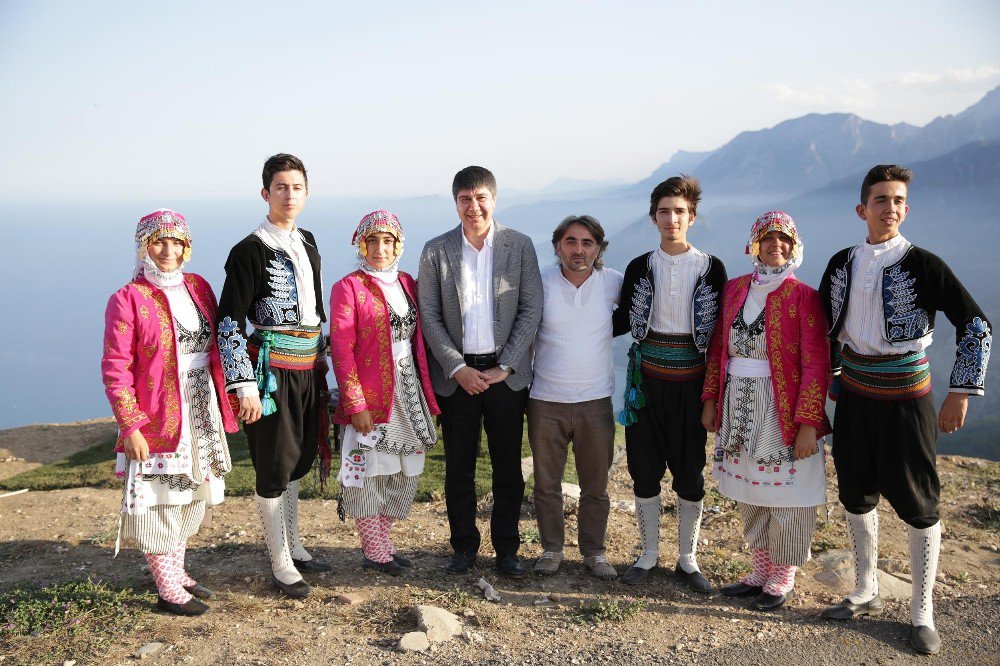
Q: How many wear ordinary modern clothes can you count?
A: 2